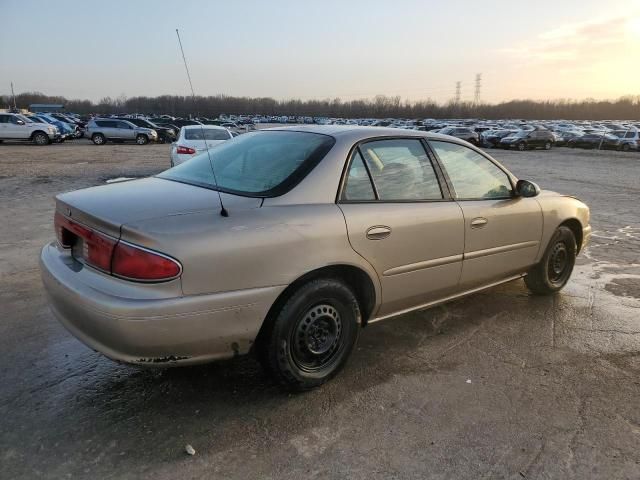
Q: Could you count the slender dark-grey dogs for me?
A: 0